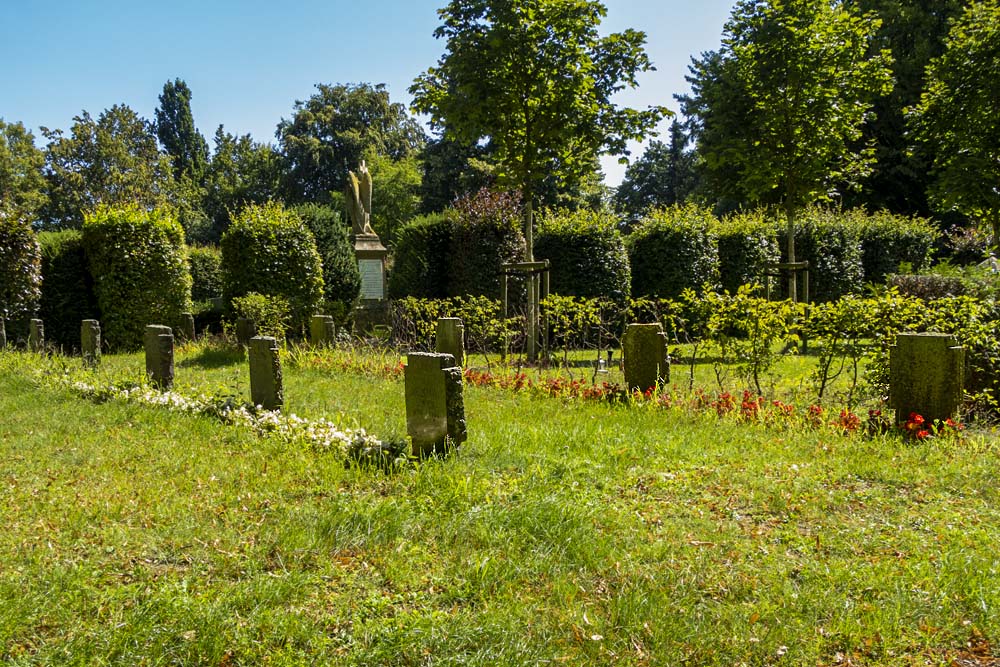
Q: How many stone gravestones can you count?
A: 12